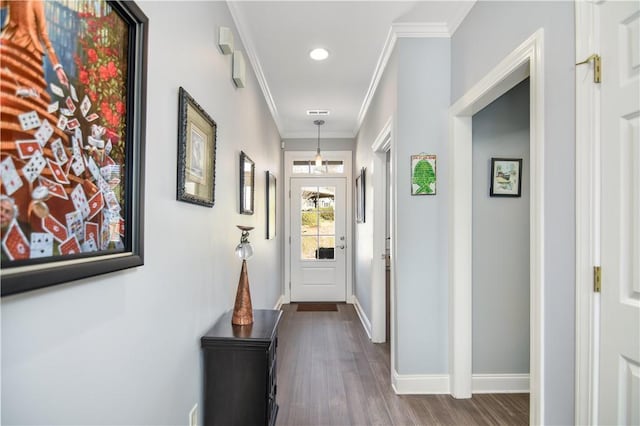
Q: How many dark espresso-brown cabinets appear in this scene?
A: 1